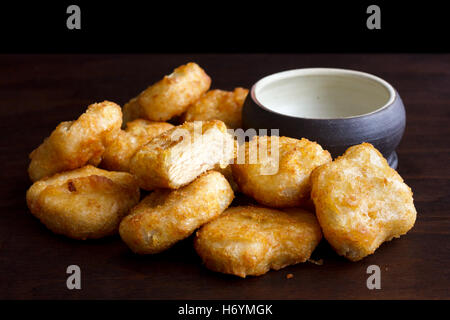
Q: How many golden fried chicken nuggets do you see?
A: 10